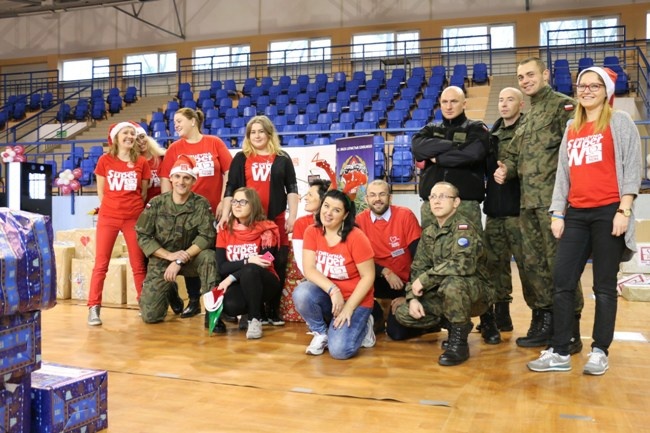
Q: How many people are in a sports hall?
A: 14